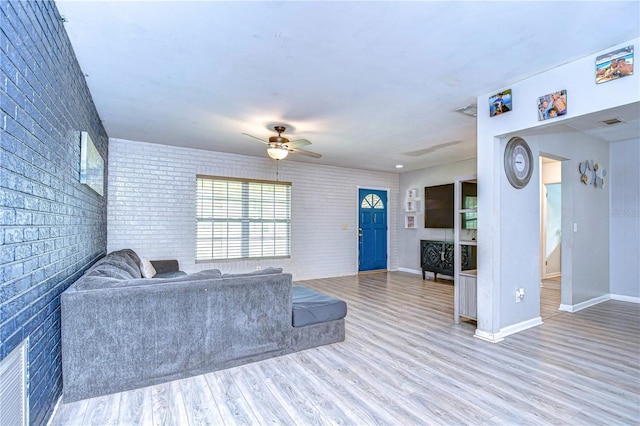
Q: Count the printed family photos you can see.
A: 3